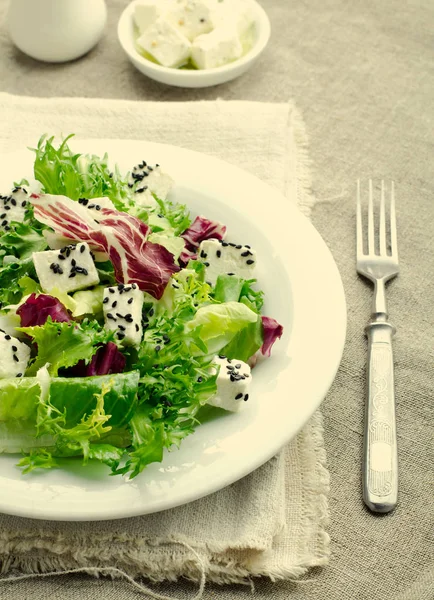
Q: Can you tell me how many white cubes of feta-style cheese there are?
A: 13